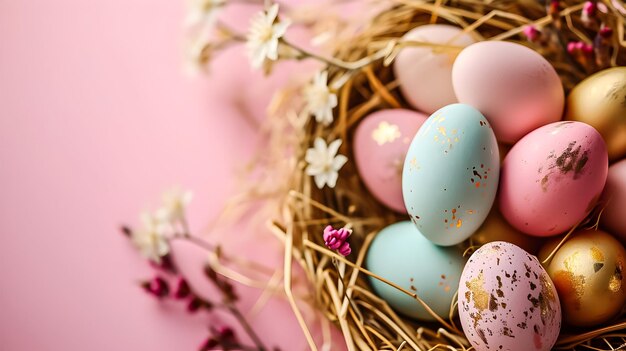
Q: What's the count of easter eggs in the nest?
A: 11